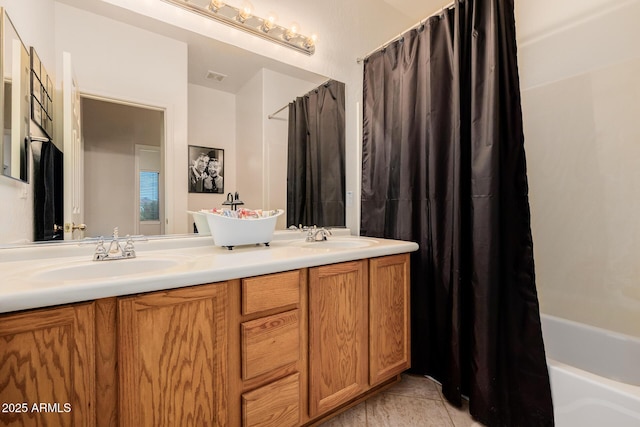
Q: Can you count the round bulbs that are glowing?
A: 5